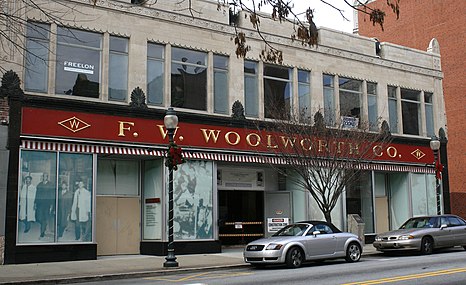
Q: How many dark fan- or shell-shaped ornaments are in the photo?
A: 6